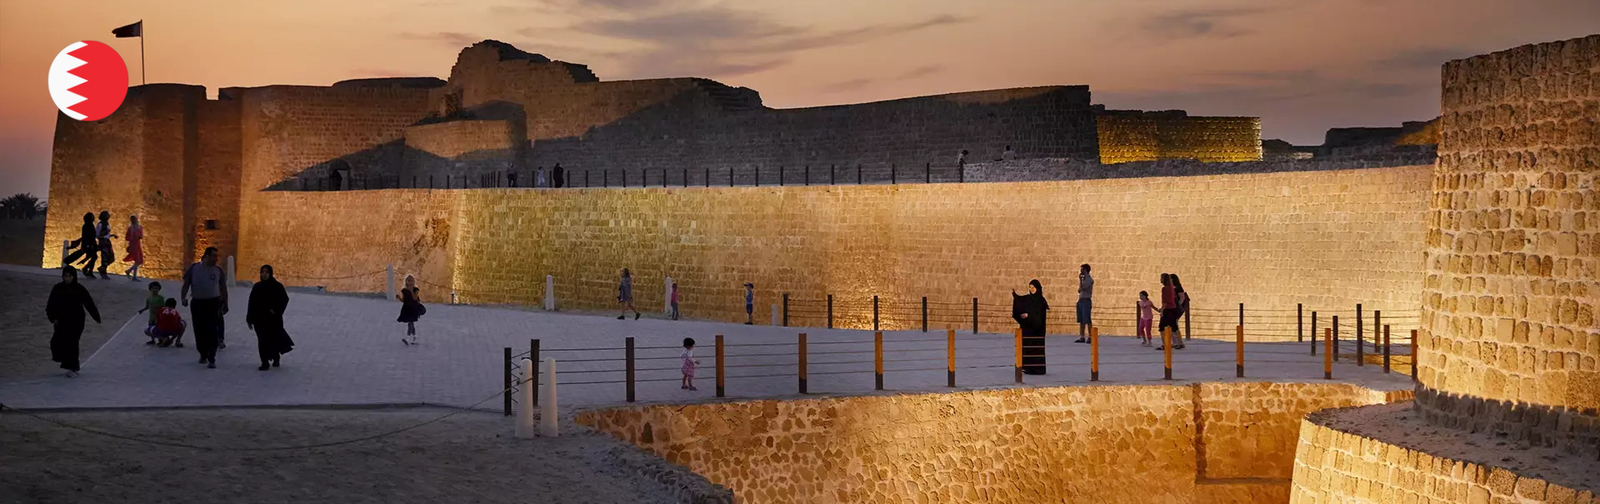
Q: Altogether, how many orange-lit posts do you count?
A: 10